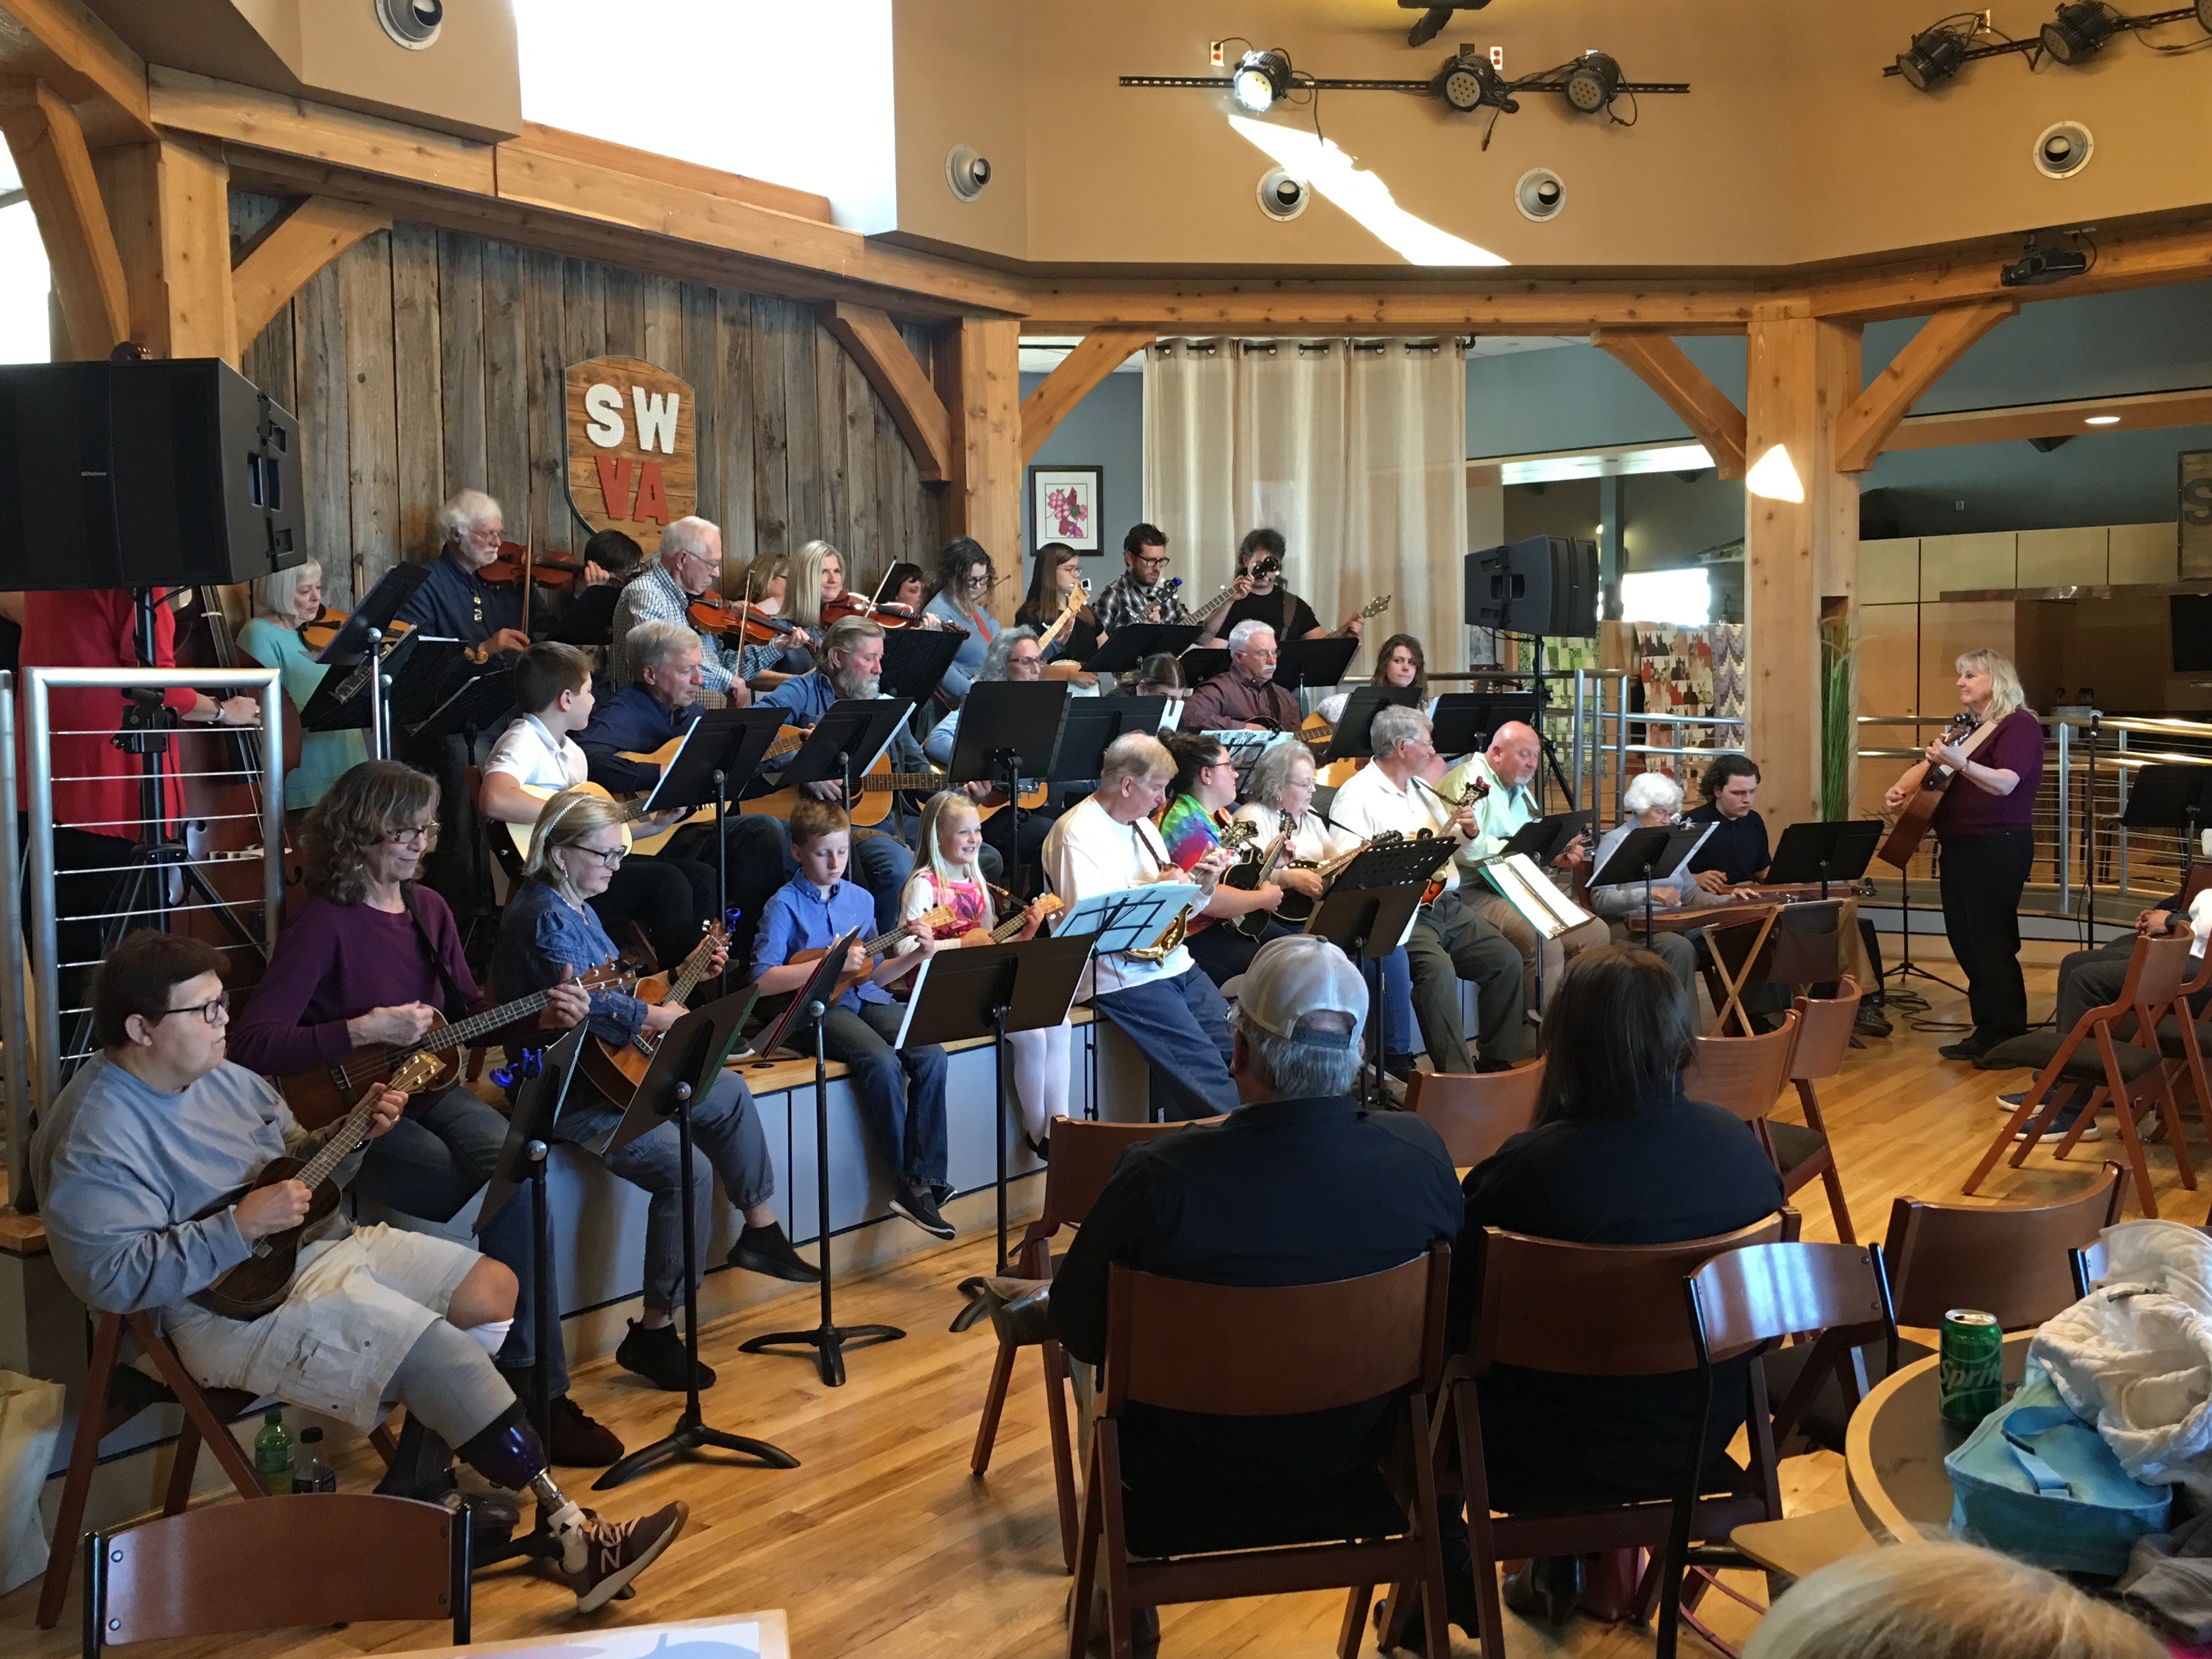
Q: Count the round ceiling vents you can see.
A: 5